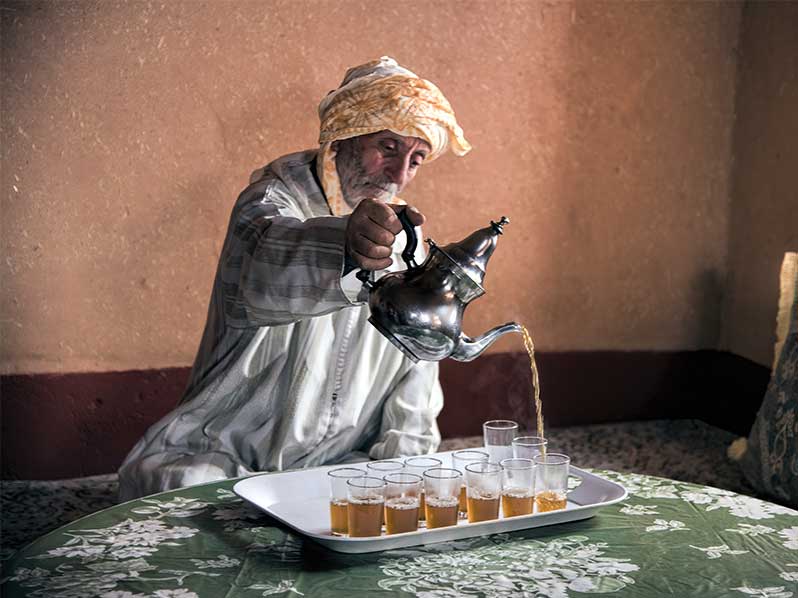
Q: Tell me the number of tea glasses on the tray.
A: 12